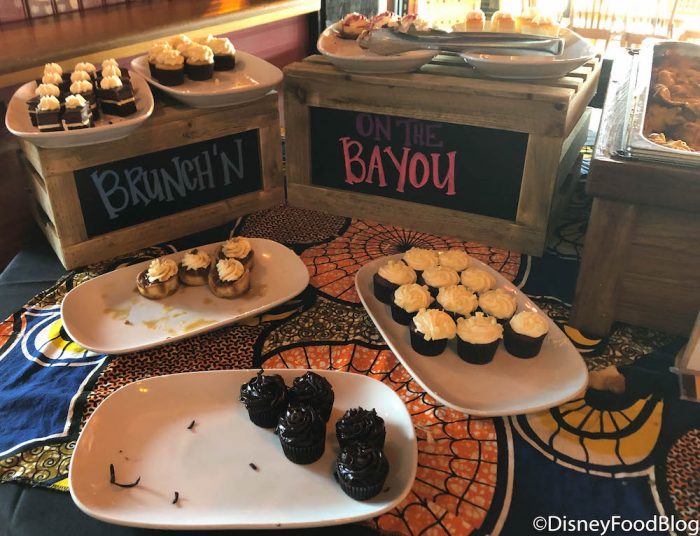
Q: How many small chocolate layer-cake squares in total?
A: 11